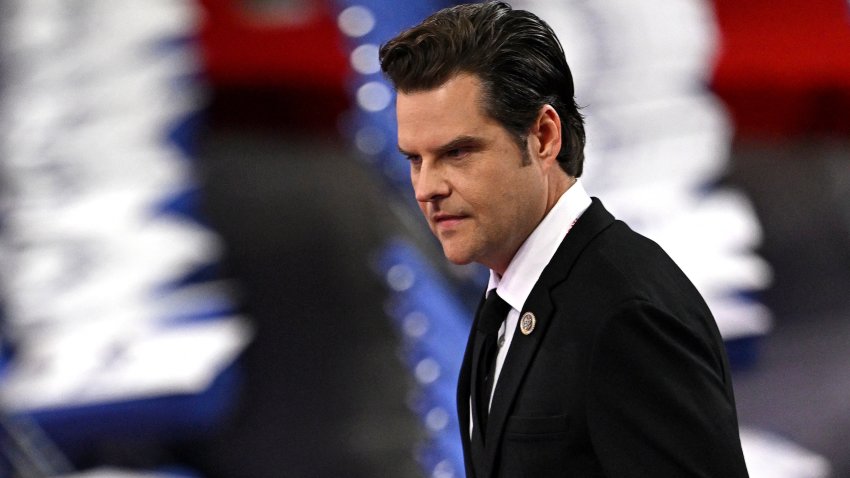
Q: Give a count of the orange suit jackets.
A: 0